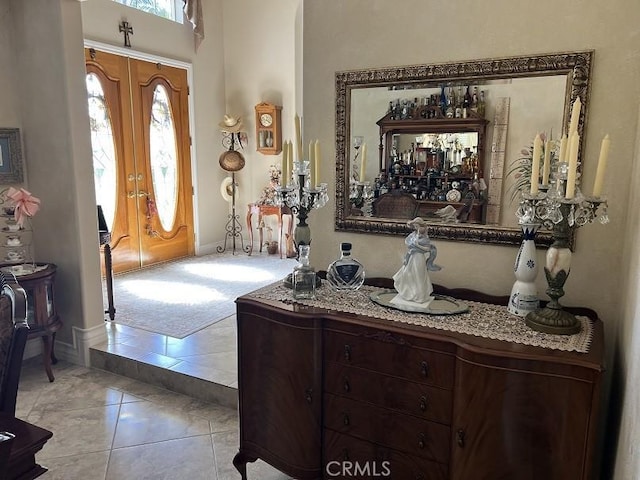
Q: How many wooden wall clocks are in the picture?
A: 1